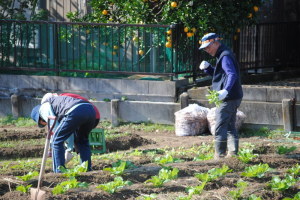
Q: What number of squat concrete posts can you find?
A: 4